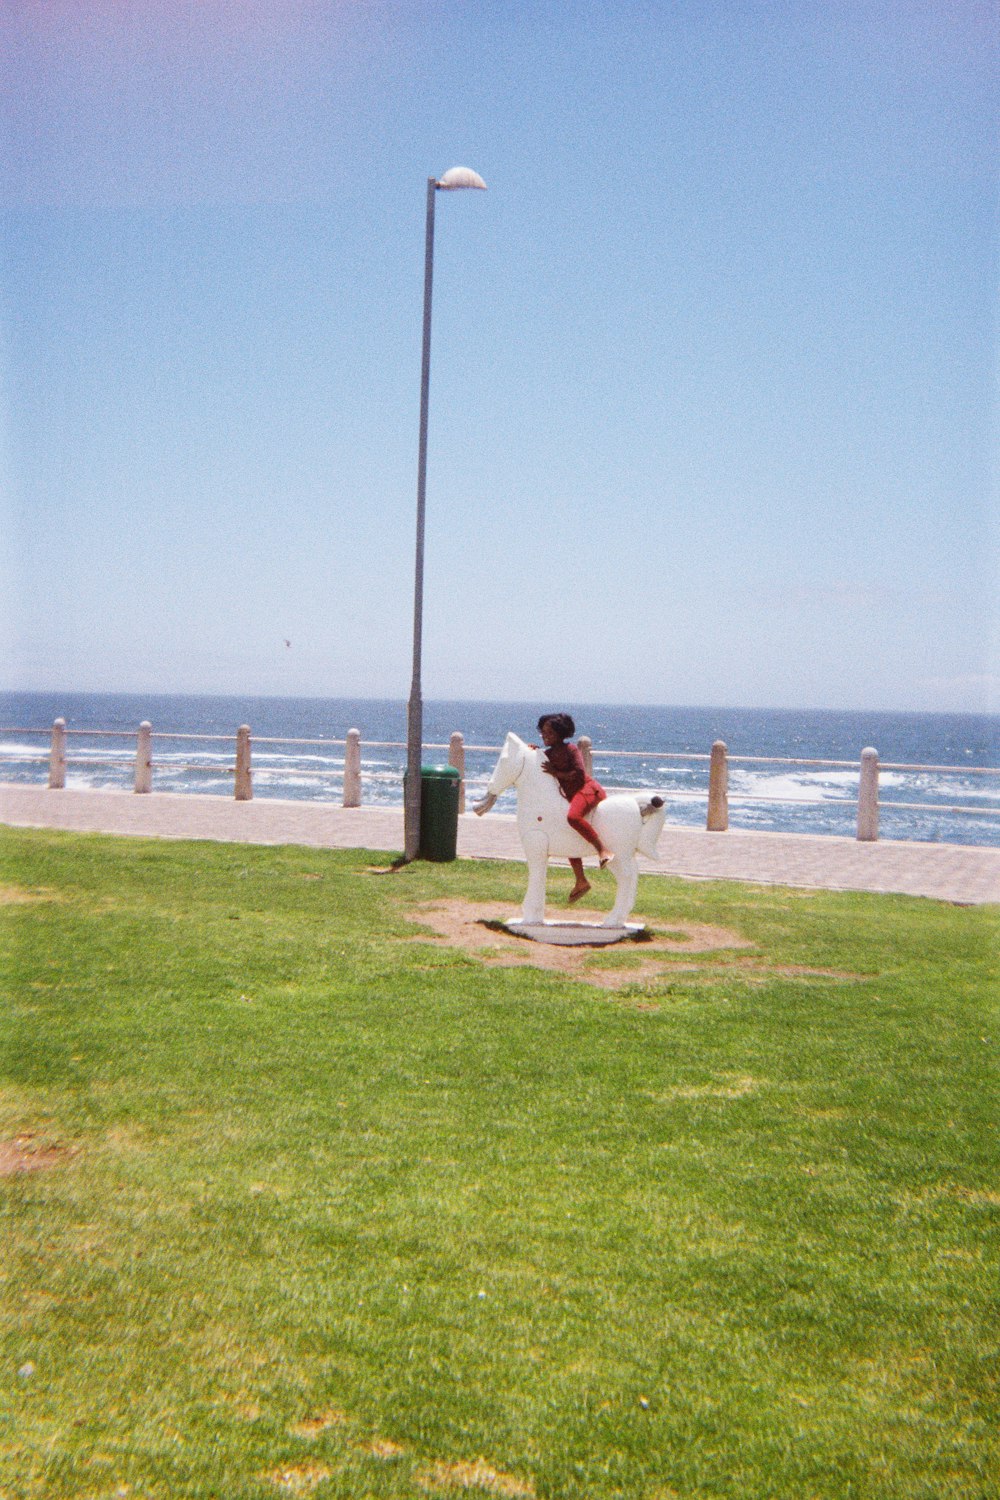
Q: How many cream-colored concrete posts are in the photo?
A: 8